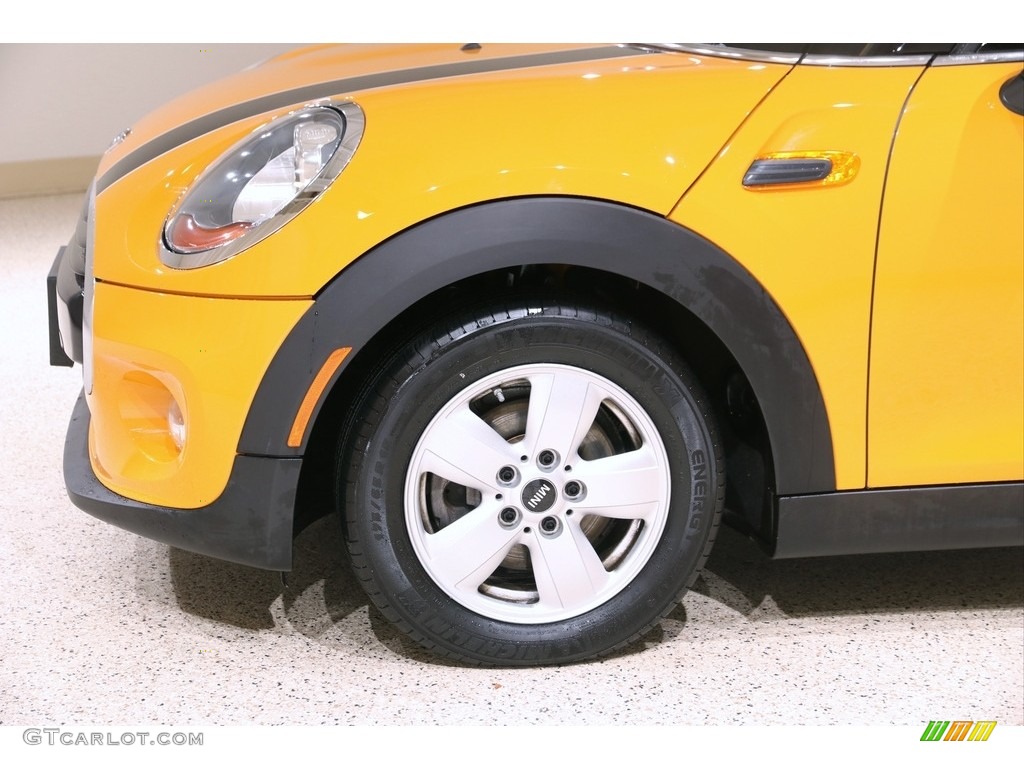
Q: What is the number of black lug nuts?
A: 5